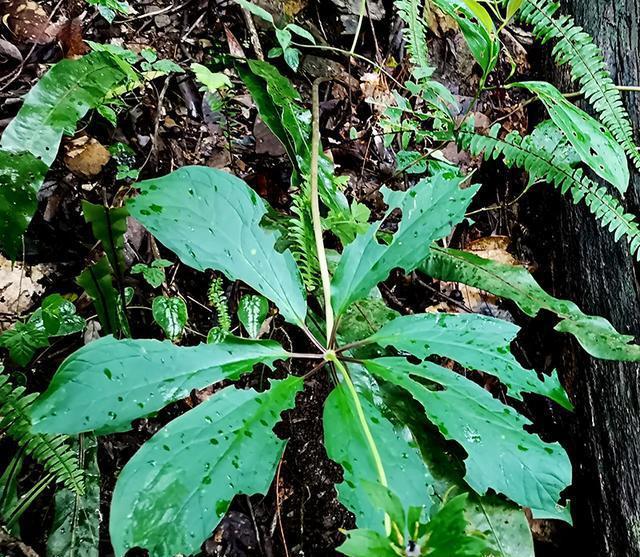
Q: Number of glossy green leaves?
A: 7